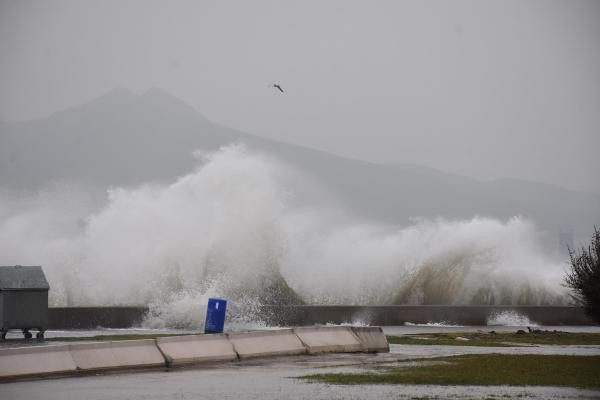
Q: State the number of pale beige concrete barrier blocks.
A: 6